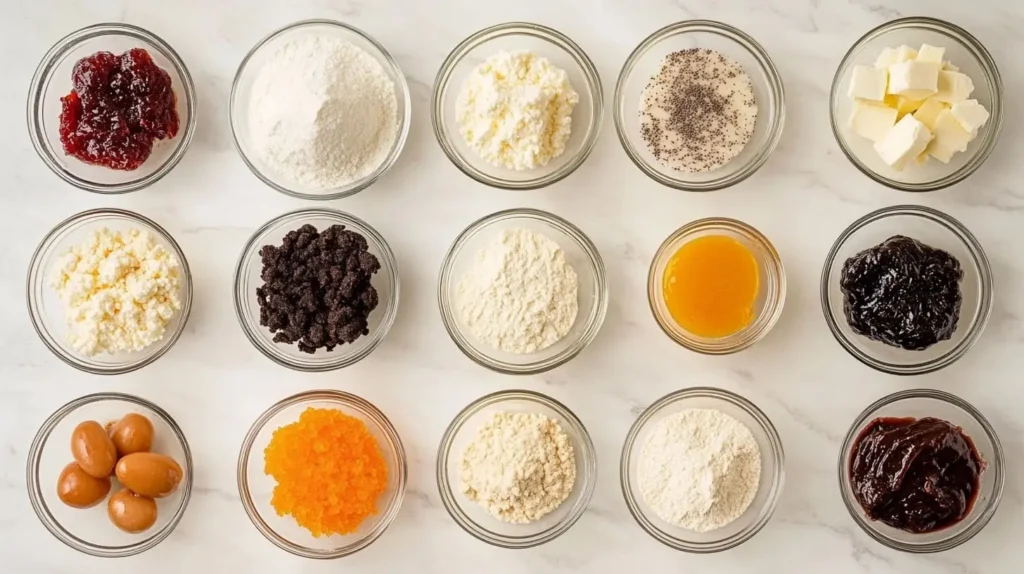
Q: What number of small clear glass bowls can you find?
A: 15